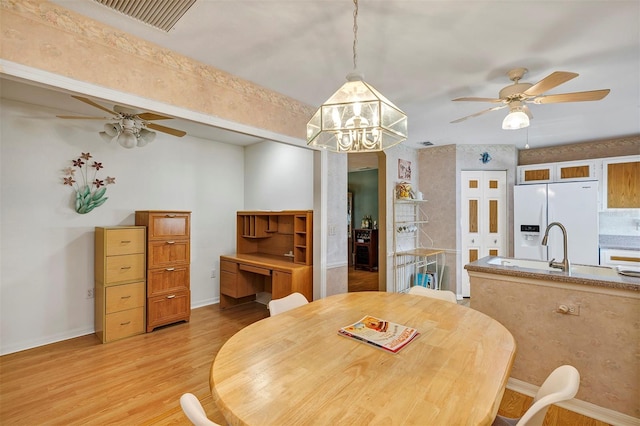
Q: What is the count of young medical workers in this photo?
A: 0